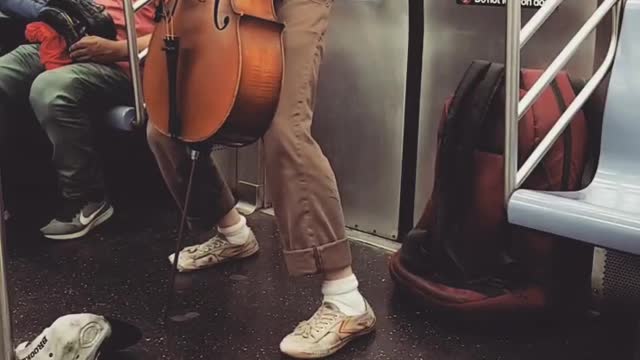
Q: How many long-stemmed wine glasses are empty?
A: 0